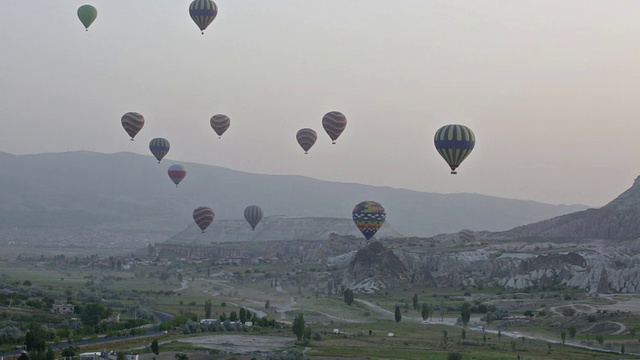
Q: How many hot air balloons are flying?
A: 12